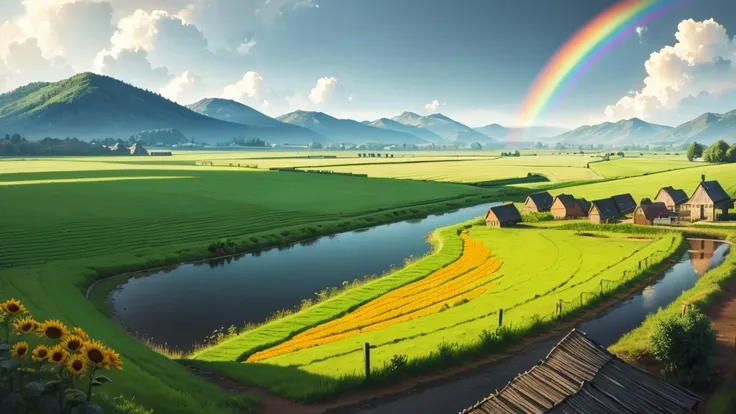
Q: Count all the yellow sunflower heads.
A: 11